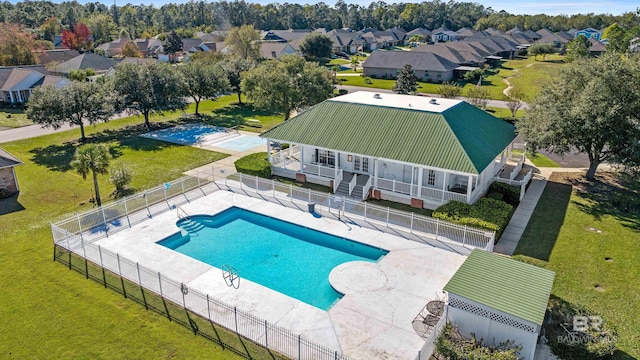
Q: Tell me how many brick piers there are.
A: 4